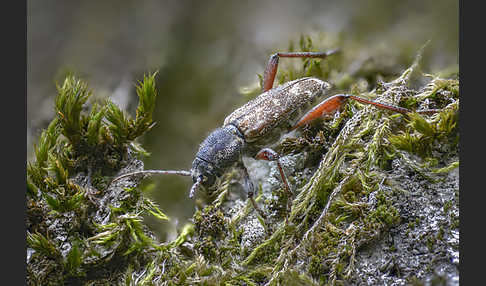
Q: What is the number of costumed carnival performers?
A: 0